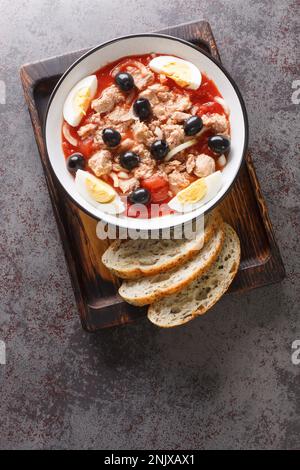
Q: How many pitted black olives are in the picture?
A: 9